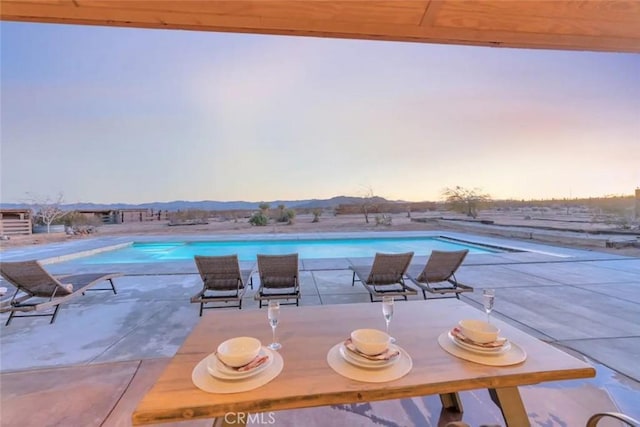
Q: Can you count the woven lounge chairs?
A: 5